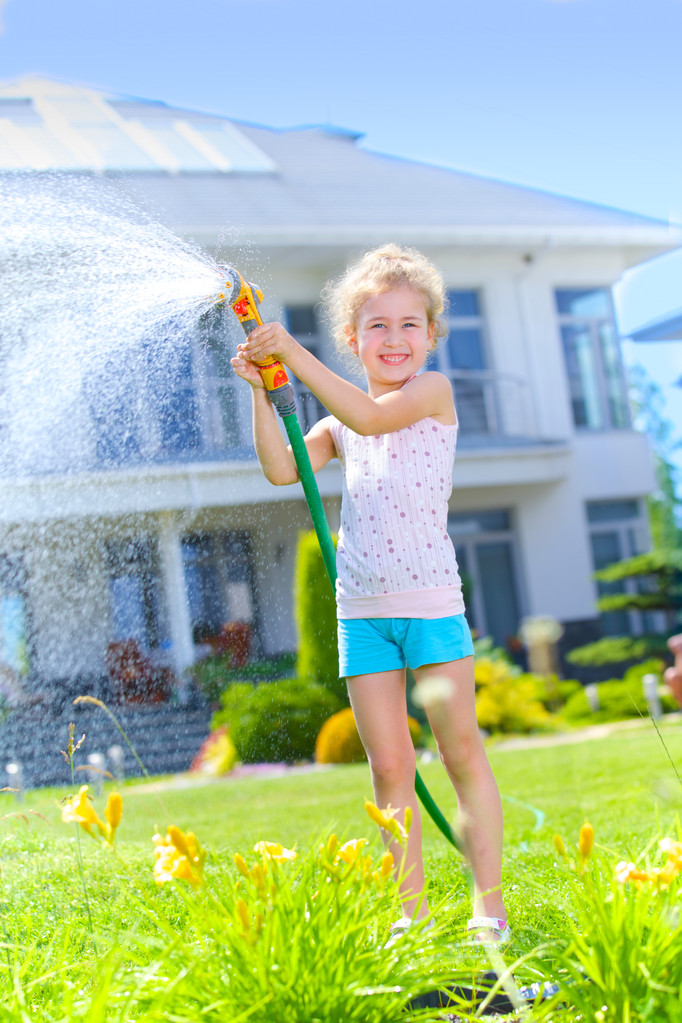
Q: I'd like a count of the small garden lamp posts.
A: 5